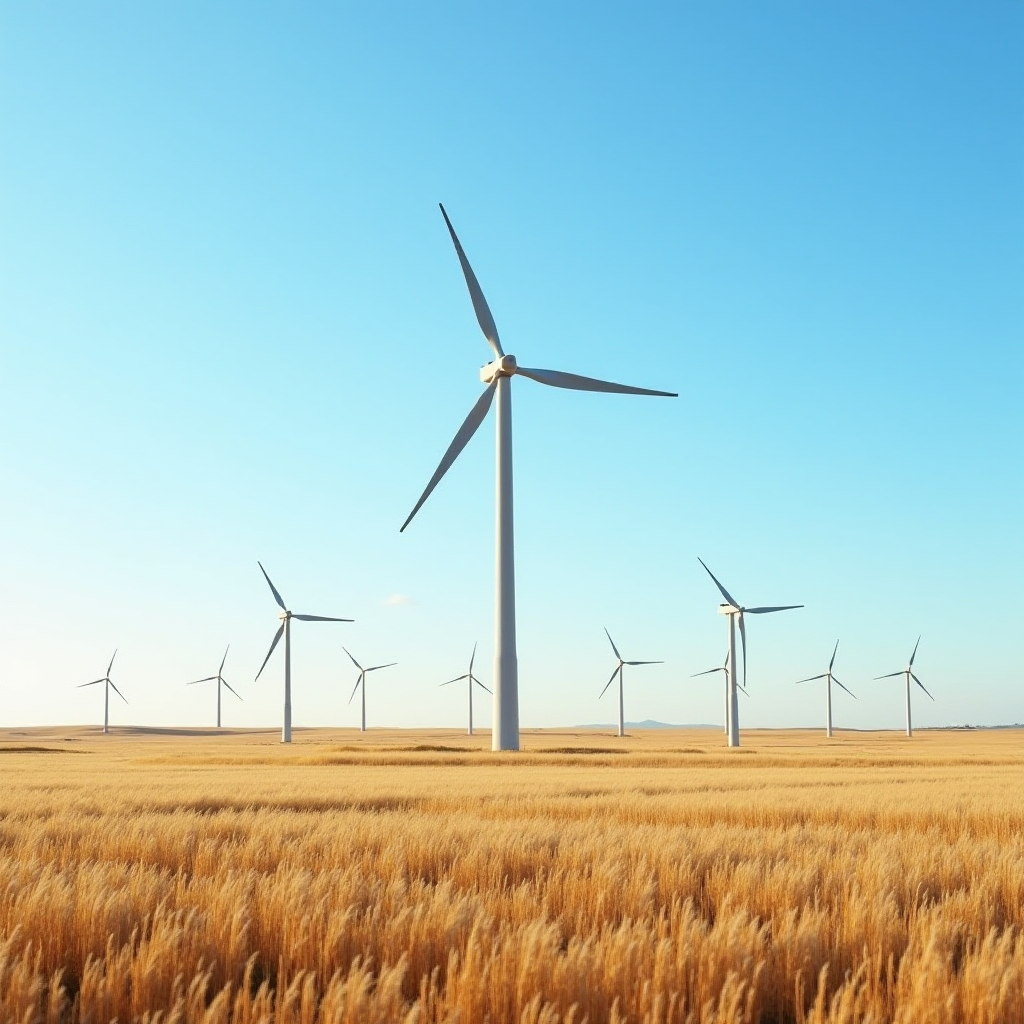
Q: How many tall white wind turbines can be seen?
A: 11